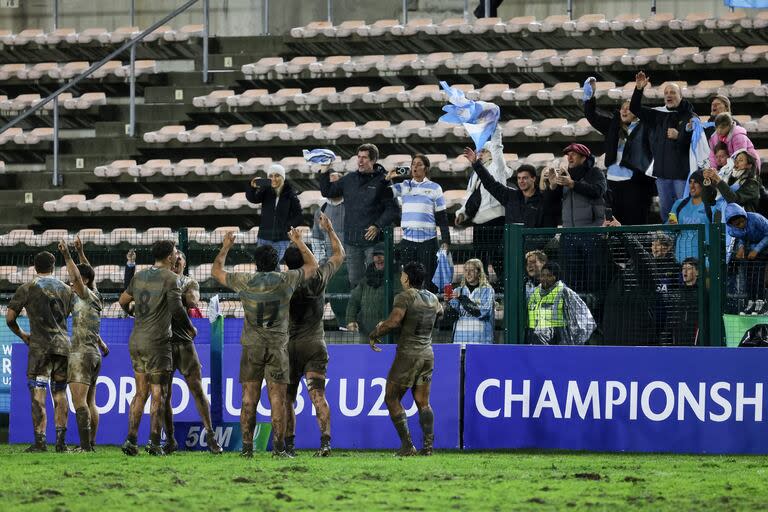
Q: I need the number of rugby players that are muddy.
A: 7